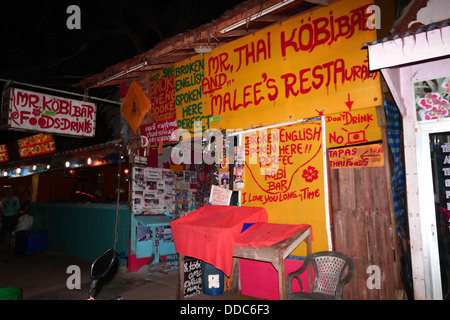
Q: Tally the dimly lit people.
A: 2